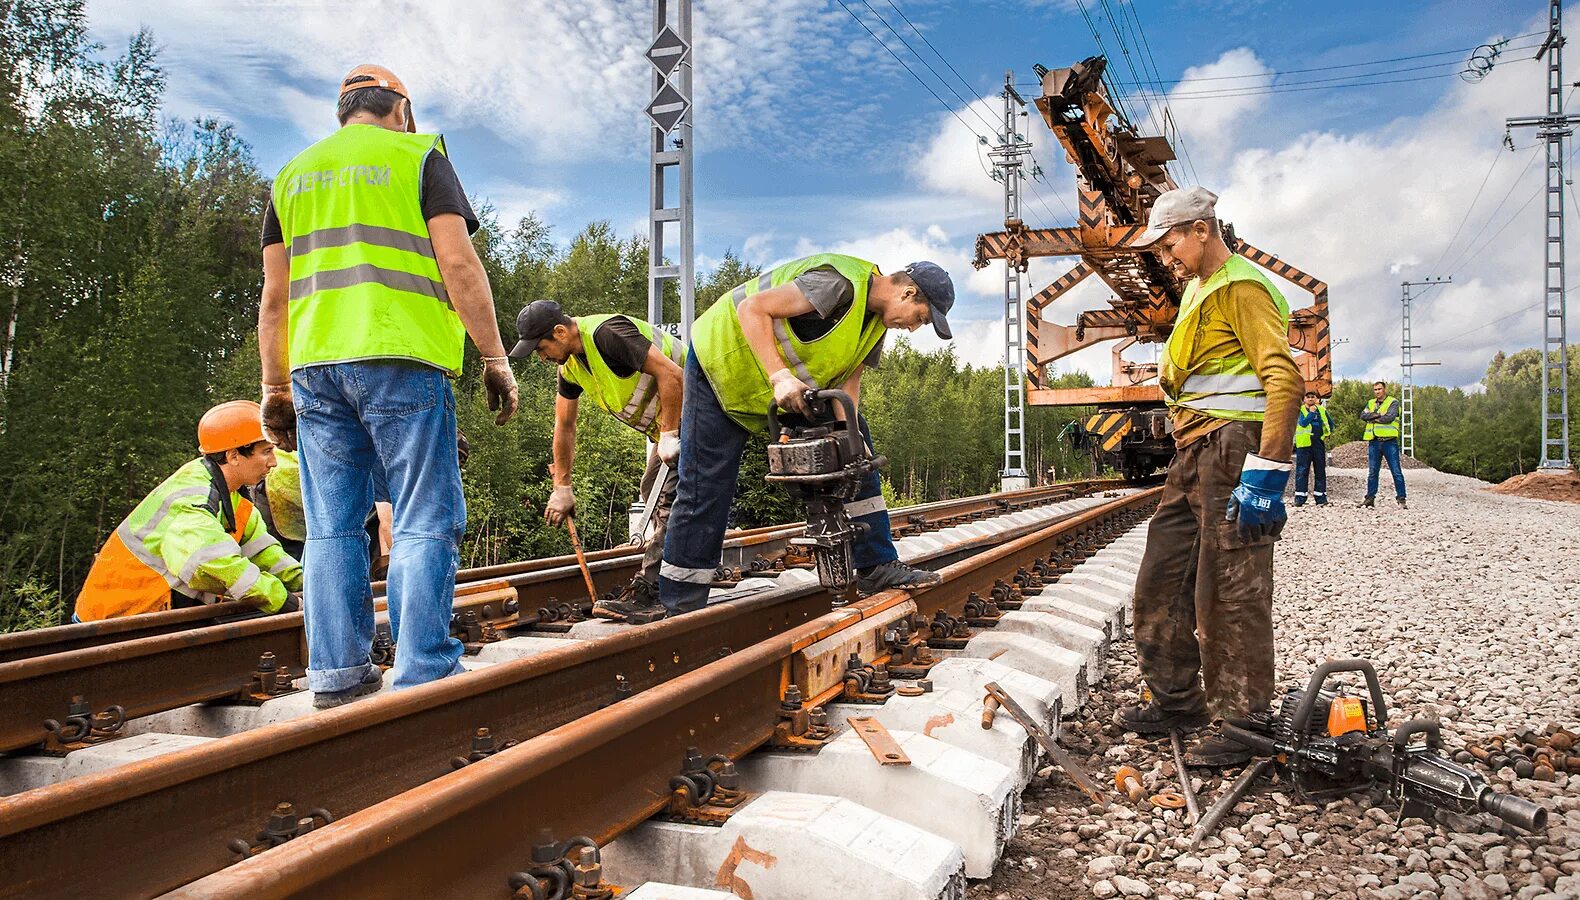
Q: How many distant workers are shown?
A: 2